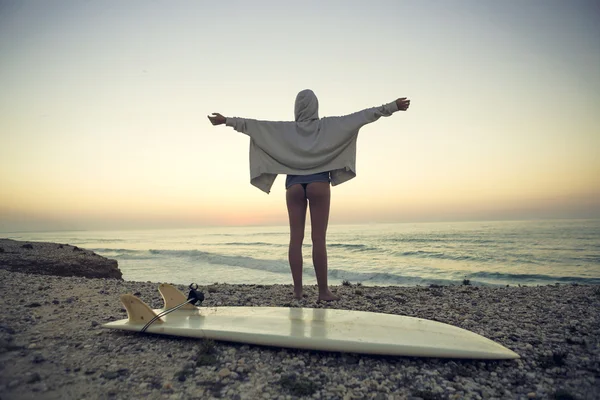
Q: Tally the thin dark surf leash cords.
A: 1